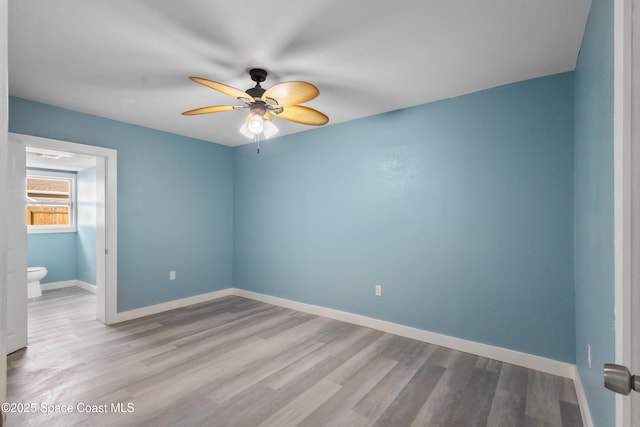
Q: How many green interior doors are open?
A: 0